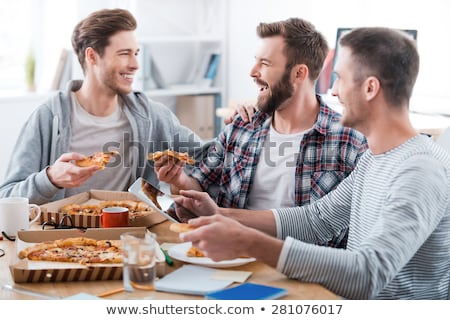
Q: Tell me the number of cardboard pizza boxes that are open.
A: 2